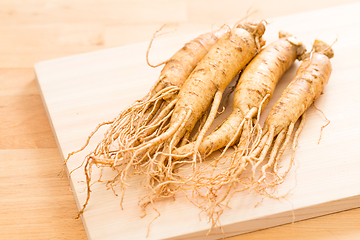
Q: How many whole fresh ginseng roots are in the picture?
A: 4